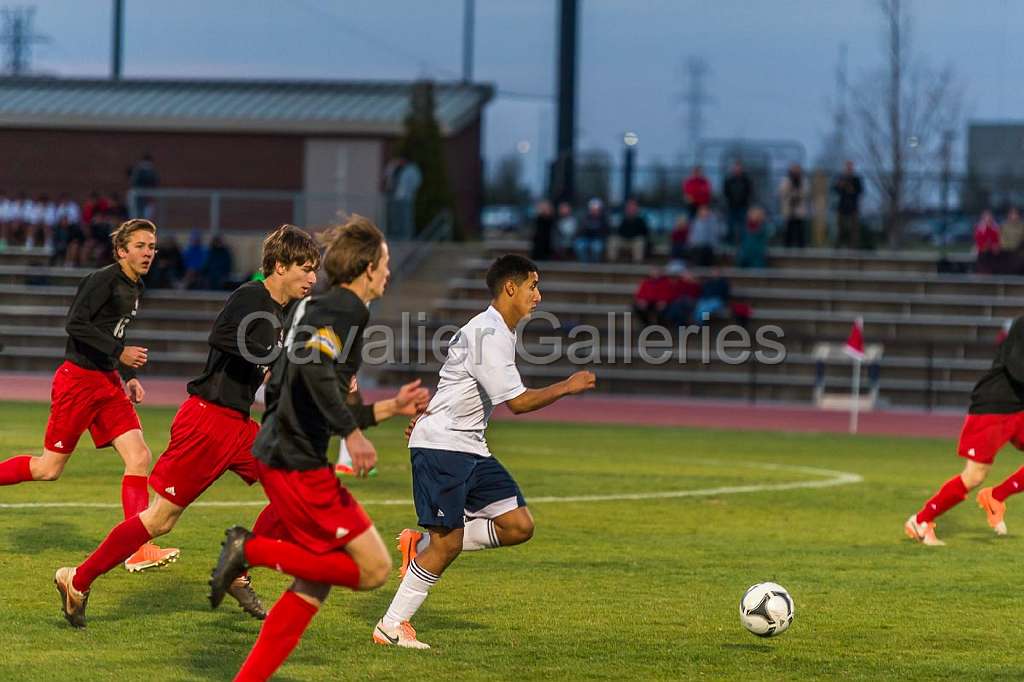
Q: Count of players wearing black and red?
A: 4